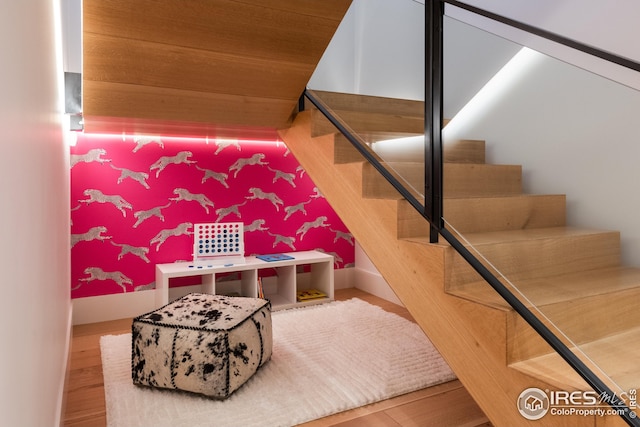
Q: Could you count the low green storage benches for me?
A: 0